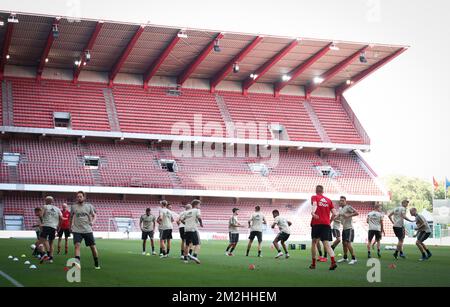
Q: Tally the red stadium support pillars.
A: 11